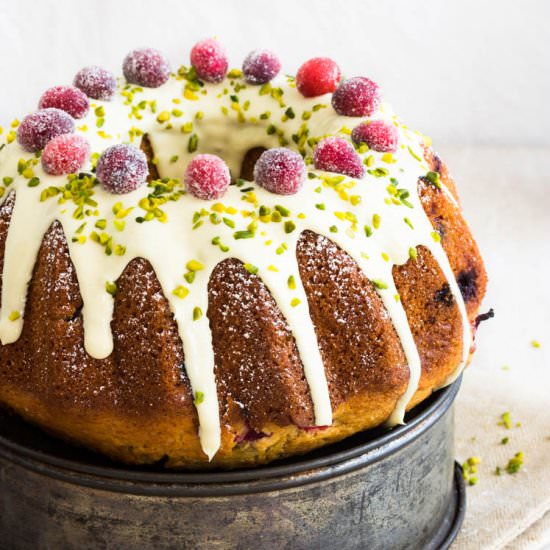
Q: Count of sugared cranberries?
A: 14